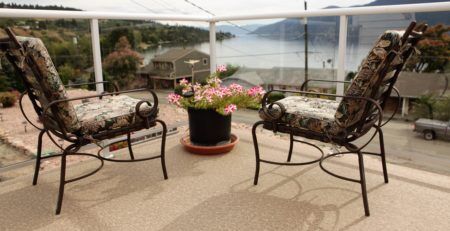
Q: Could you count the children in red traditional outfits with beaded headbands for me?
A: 0